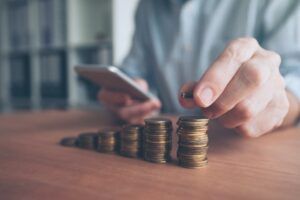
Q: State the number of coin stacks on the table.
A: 6